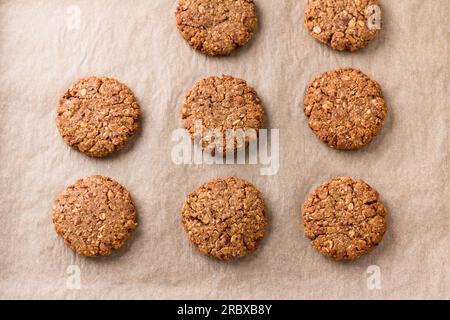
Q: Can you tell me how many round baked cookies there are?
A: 8